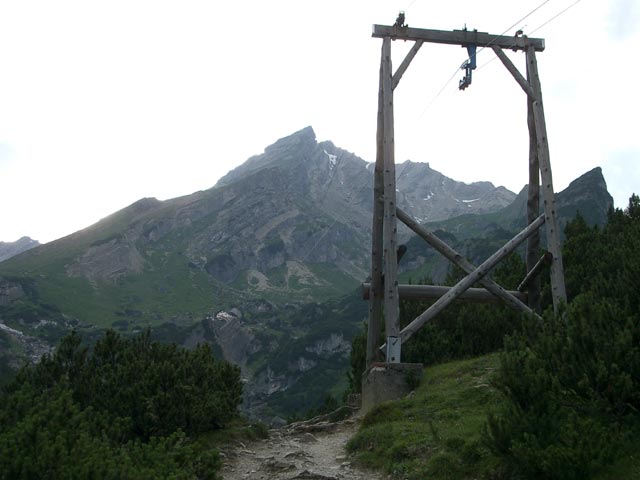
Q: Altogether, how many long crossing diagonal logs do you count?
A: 2